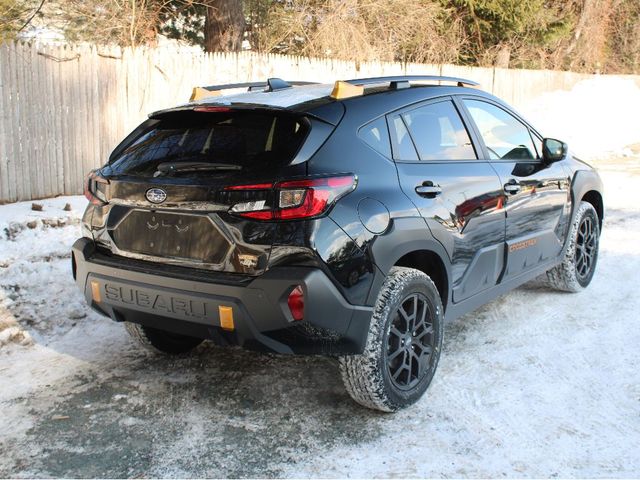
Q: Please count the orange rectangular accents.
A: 2